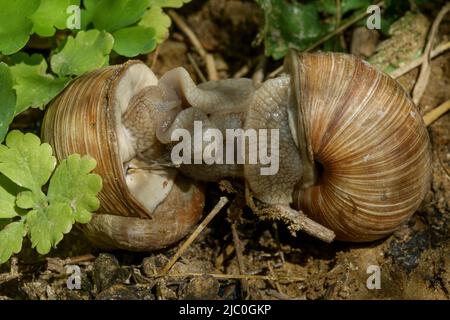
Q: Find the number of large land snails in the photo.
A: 2